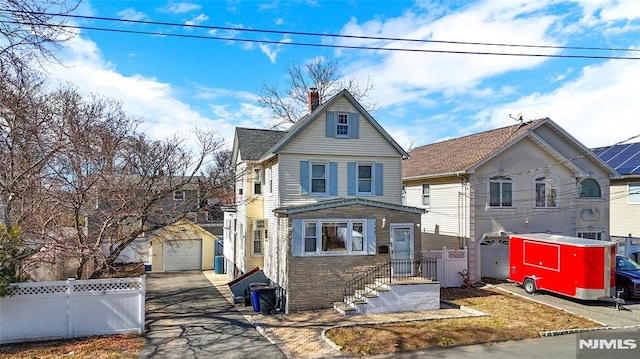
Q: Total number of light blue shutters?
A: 8